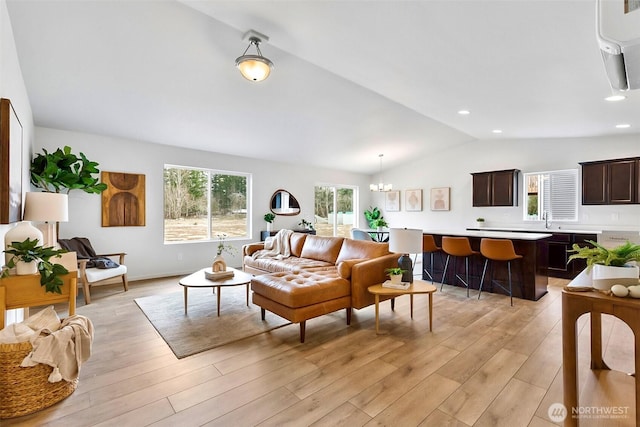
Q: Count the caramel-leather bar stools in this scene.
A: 3